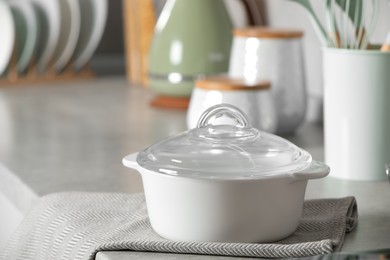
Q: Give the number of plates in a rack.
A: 5